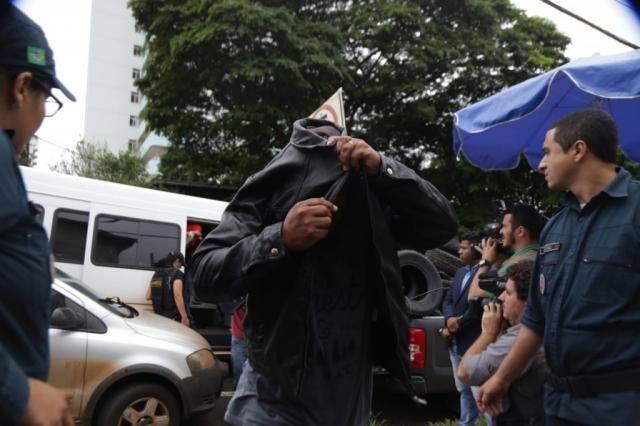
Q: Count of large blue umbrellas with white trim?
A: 1